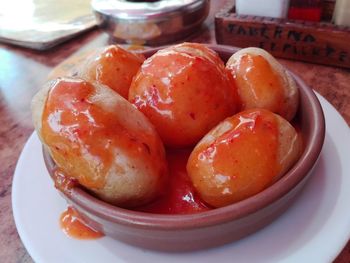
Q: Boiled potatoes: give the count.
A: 5